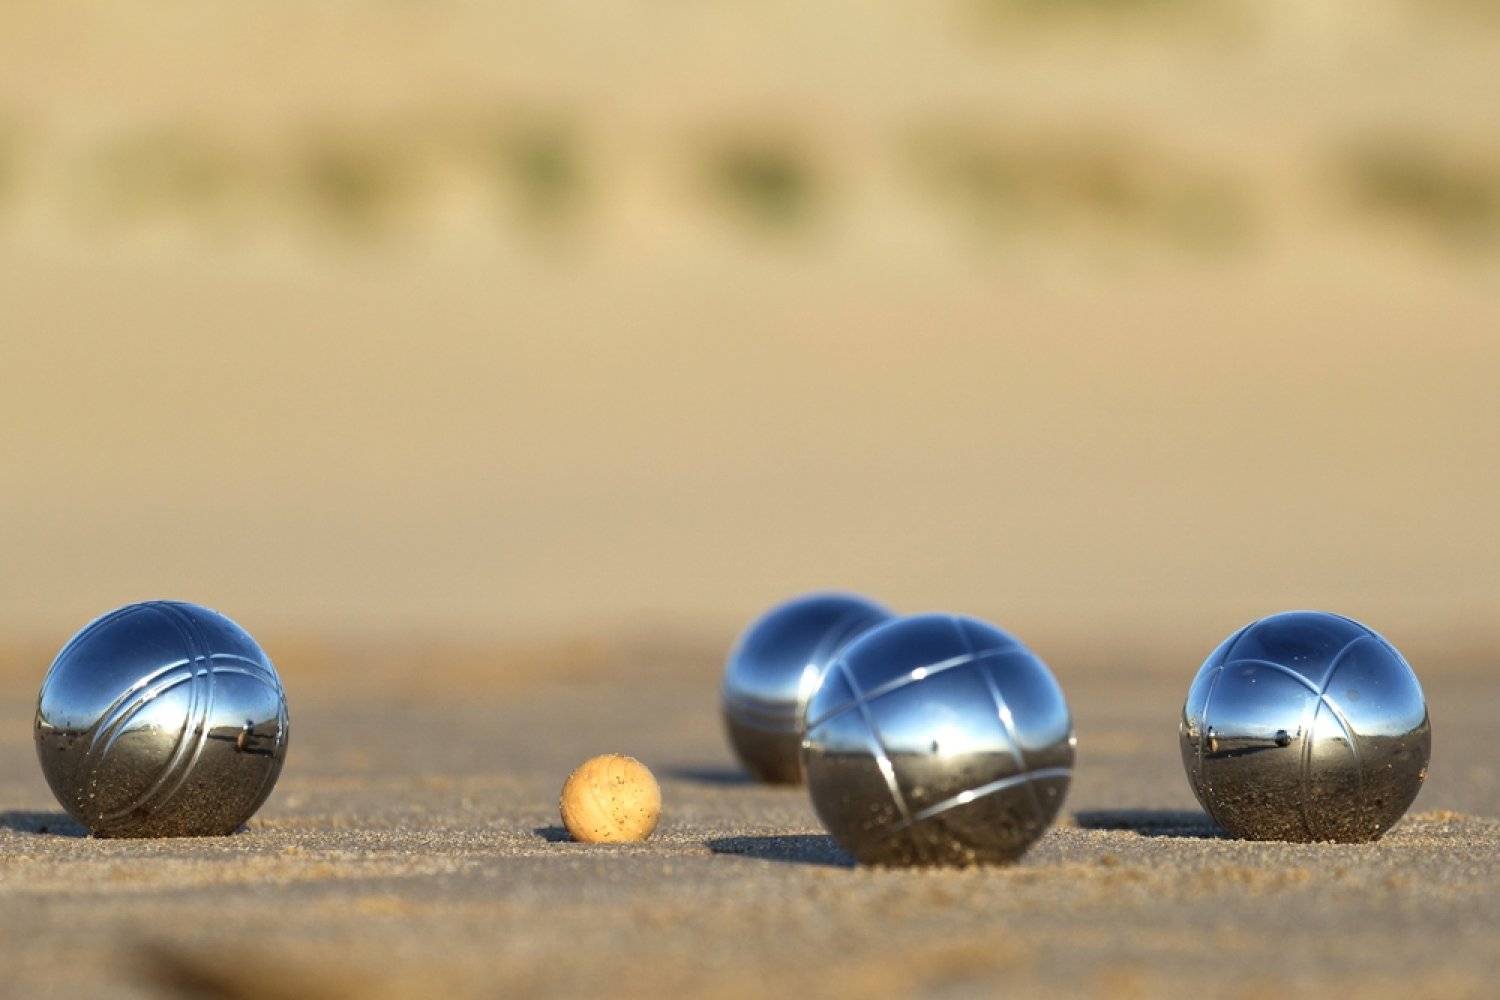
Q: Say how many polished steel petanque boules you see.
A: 4